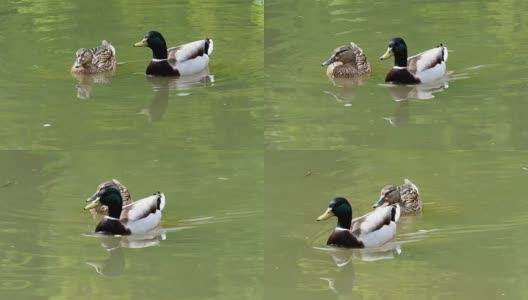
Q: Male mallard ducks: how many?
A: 4